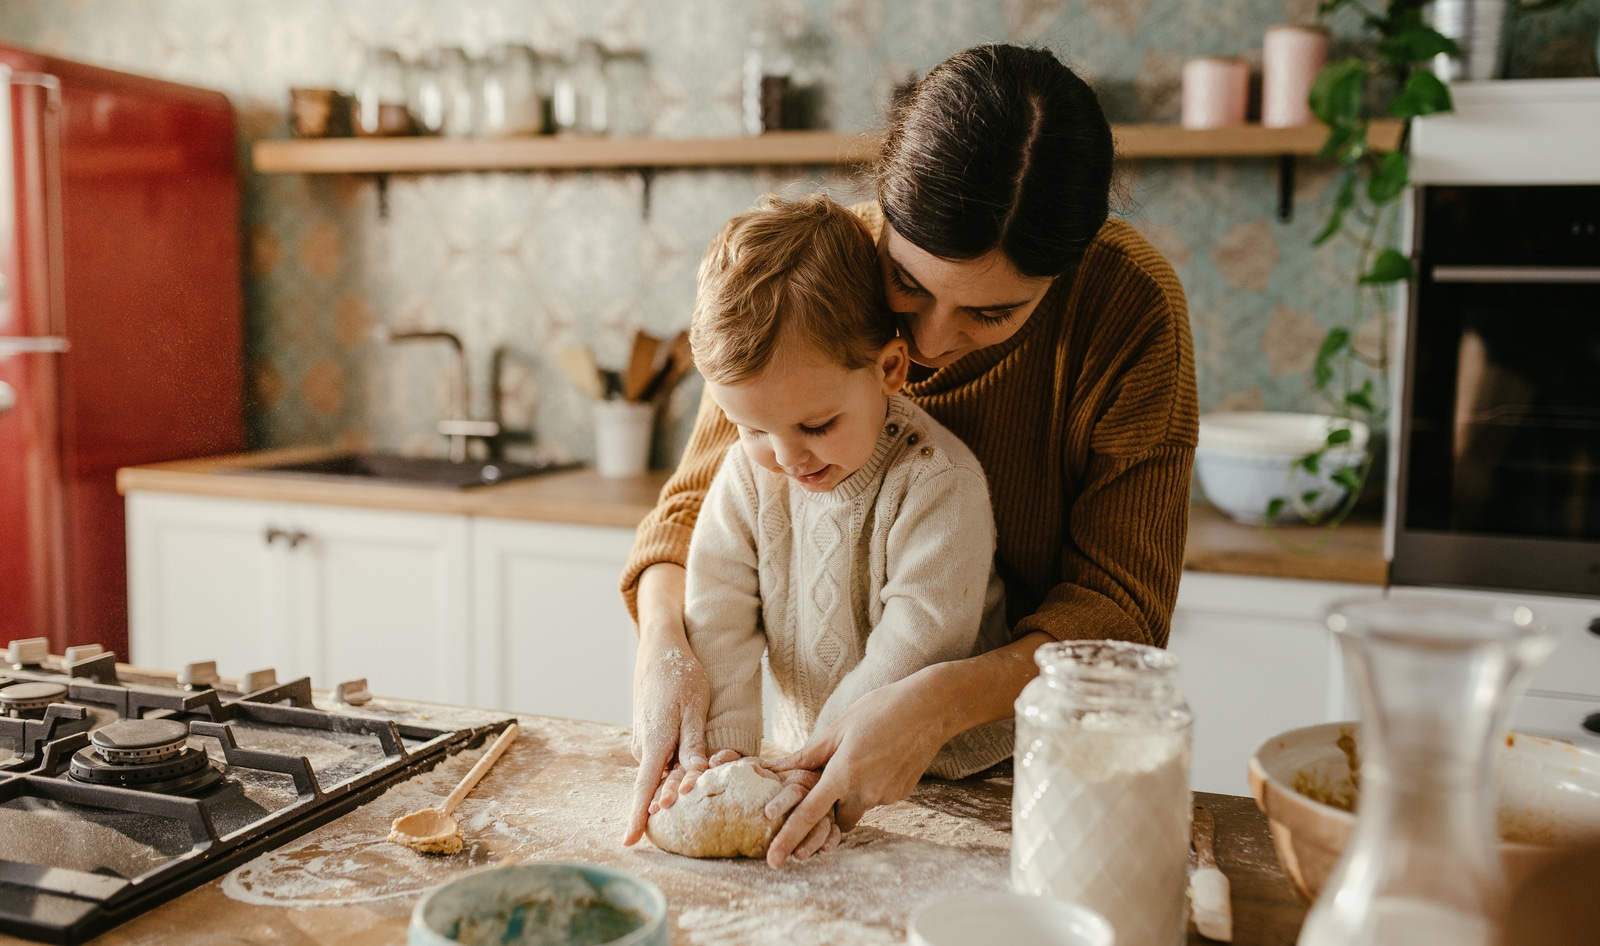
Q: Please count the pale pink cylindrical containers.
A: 2